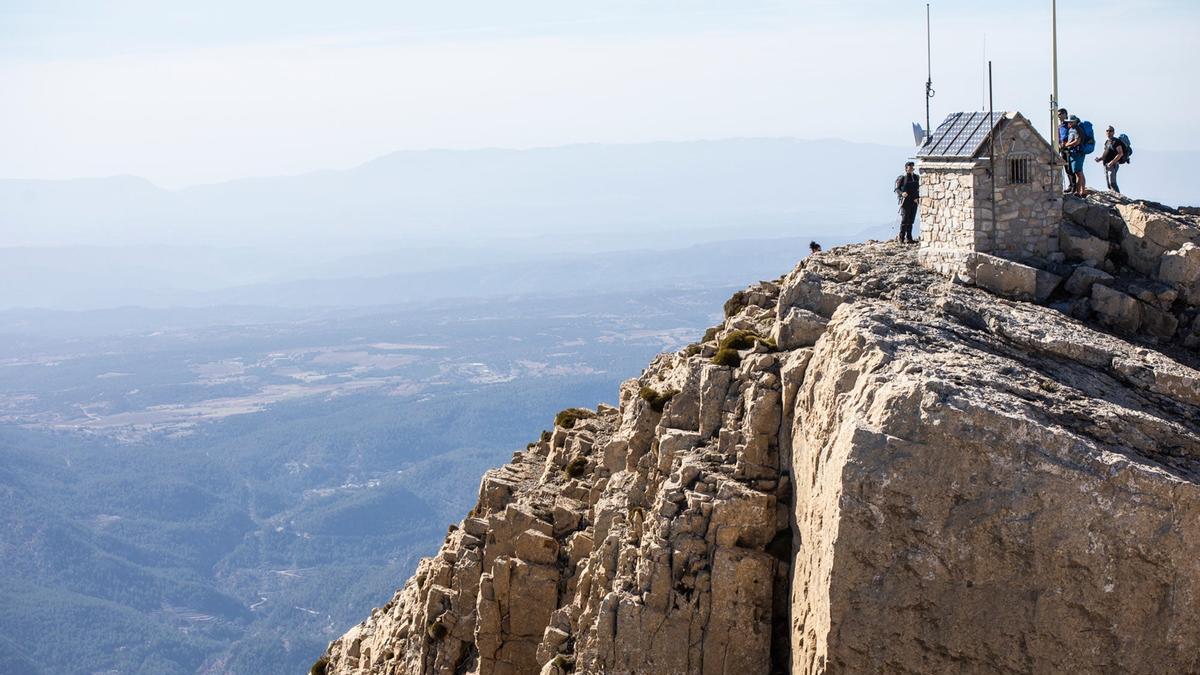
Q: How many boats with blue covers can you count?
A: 0